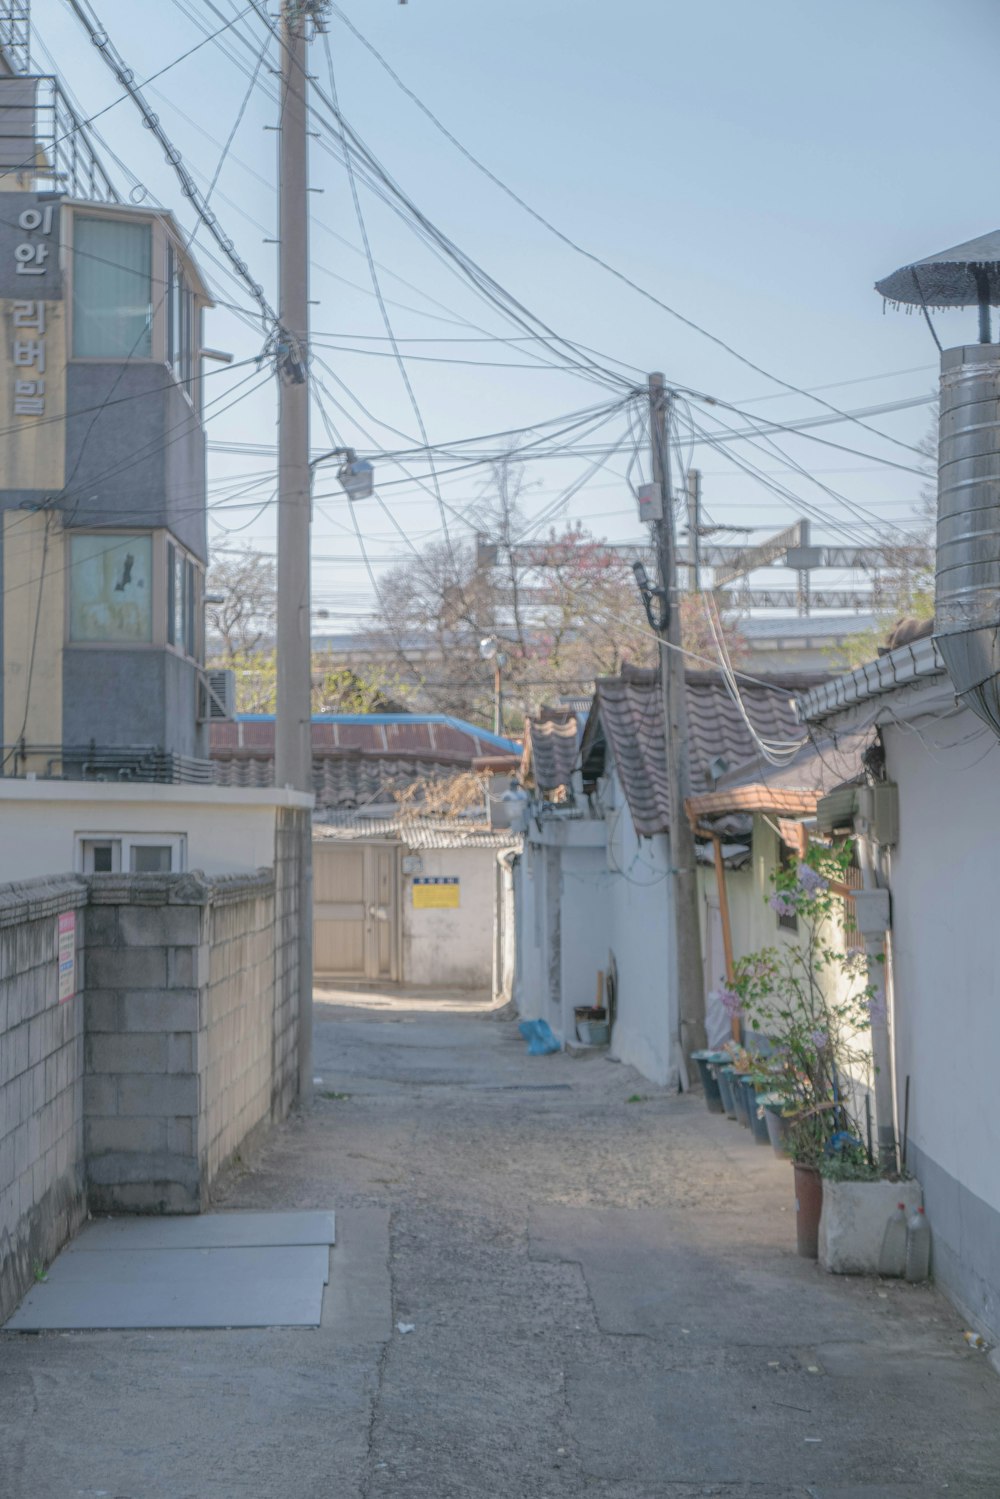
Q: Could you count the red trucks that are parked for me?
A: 0